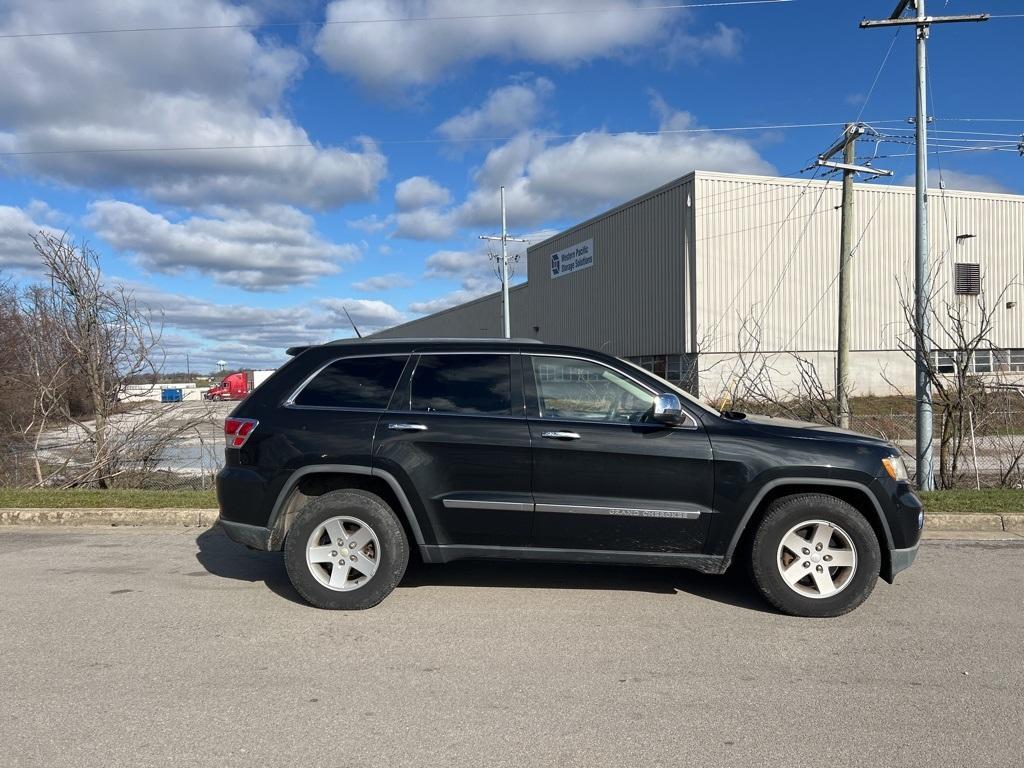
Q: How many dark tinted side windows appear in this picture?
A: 2